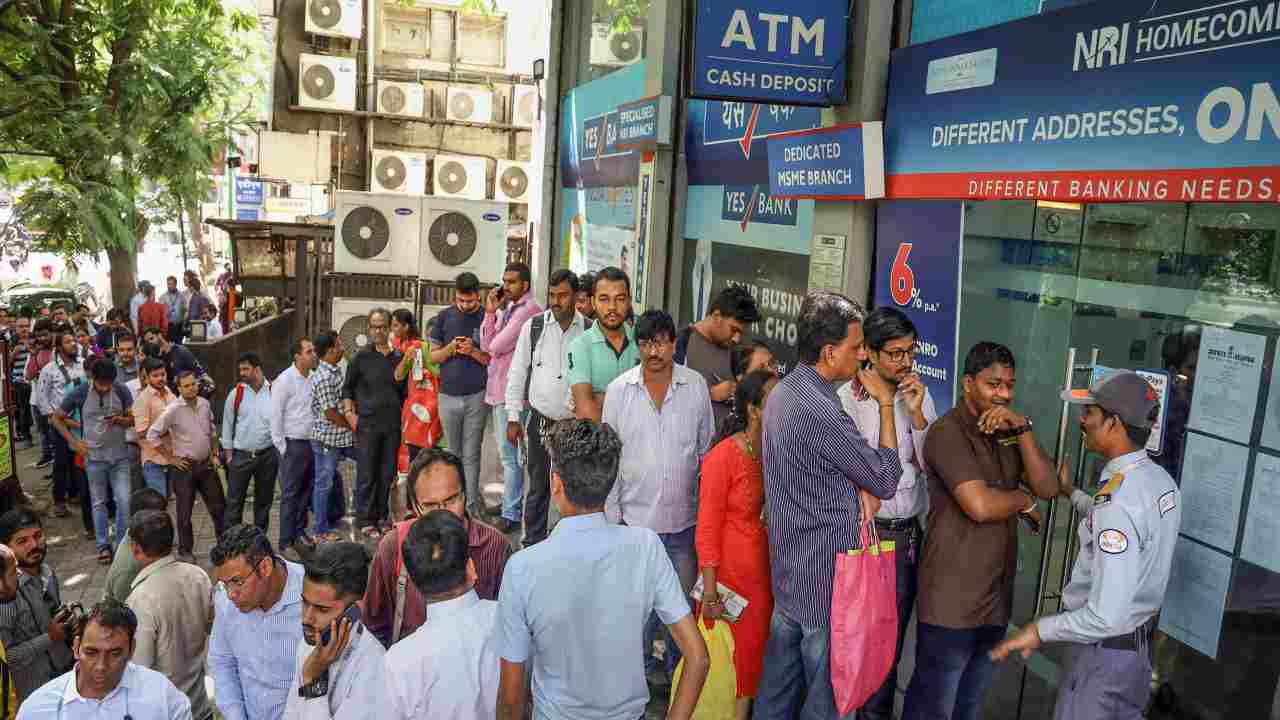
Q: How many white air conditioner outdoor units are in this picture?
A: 13